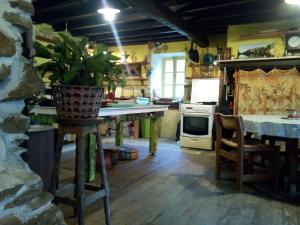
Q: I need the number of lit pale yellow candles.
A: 0